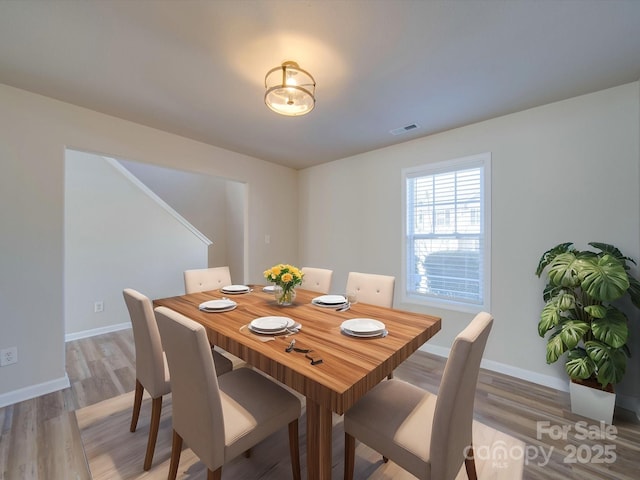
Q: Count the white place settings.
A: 6